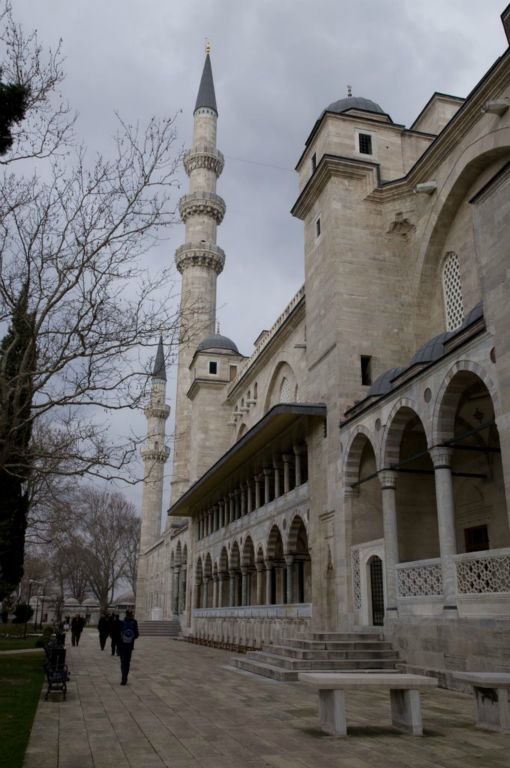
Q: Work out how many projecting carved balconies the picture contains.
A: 5